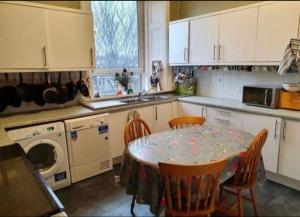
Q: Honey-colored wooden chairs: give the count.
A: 4